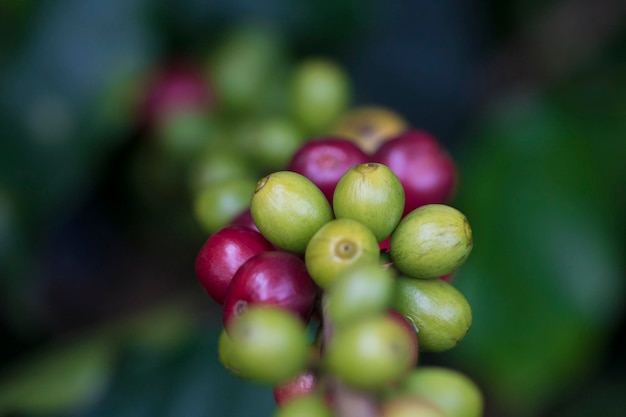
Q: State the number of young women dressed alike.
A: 0